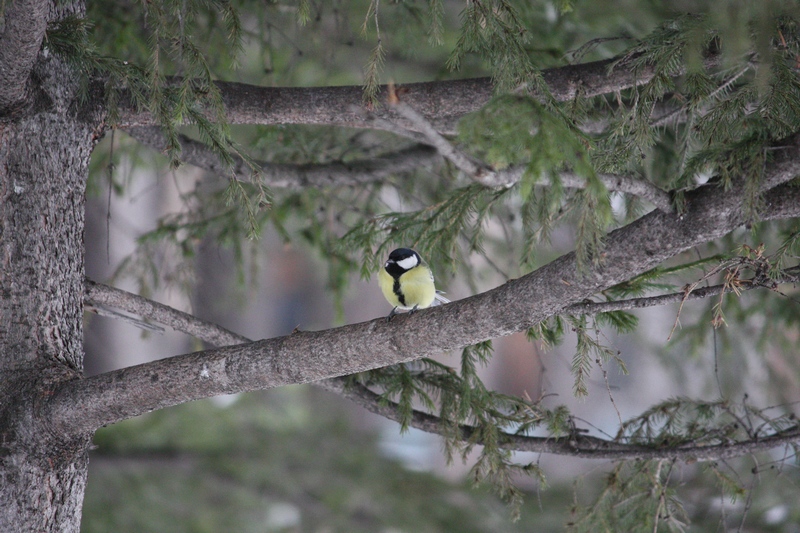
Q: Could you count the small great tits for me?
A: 1